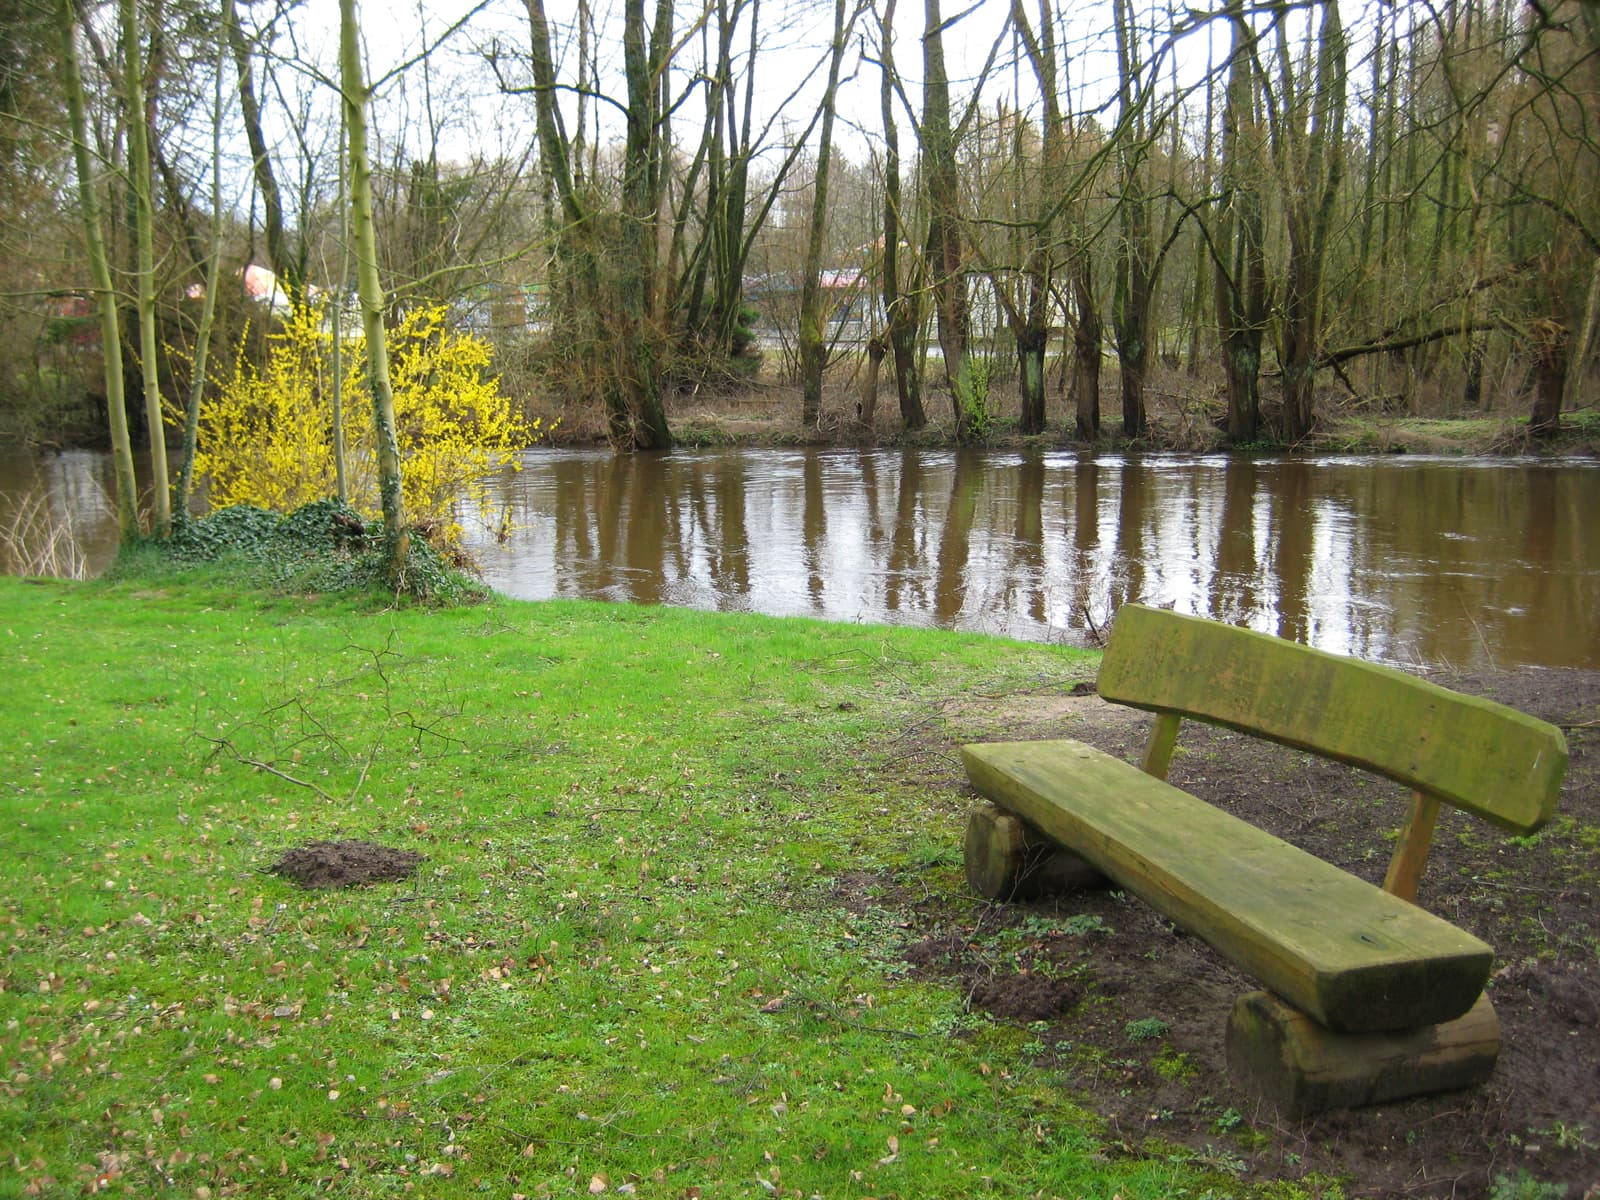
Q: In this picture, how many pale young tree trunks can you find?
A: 5